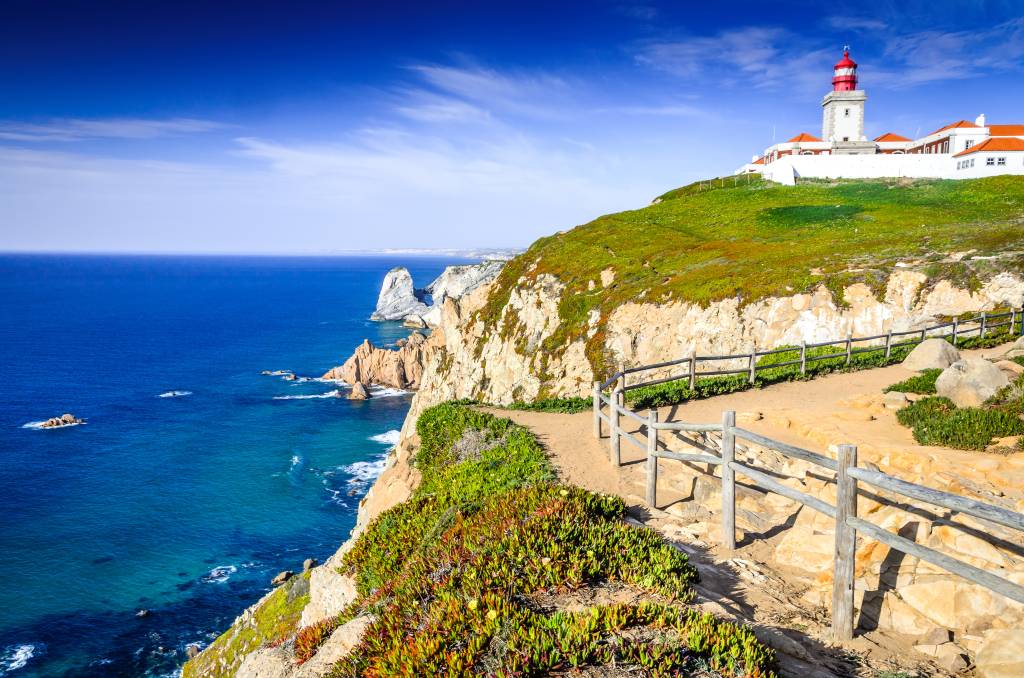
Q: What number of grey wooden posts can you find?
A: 15